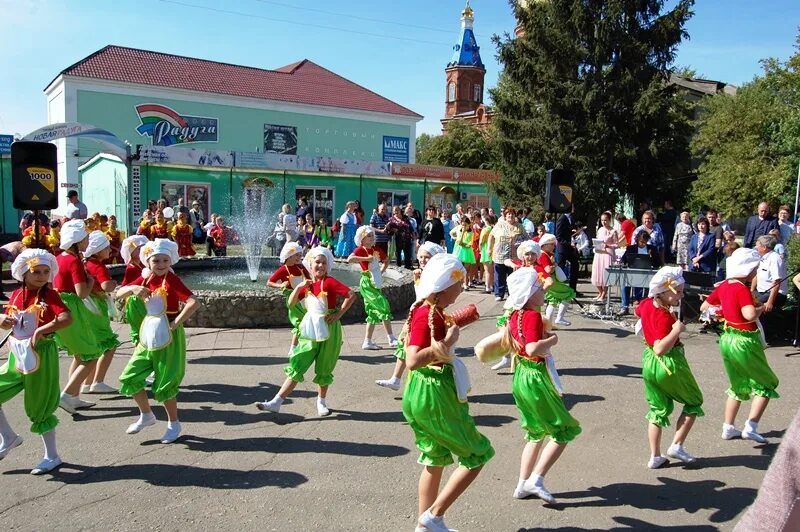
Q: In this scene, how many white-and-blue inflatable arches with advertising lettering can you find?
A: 1